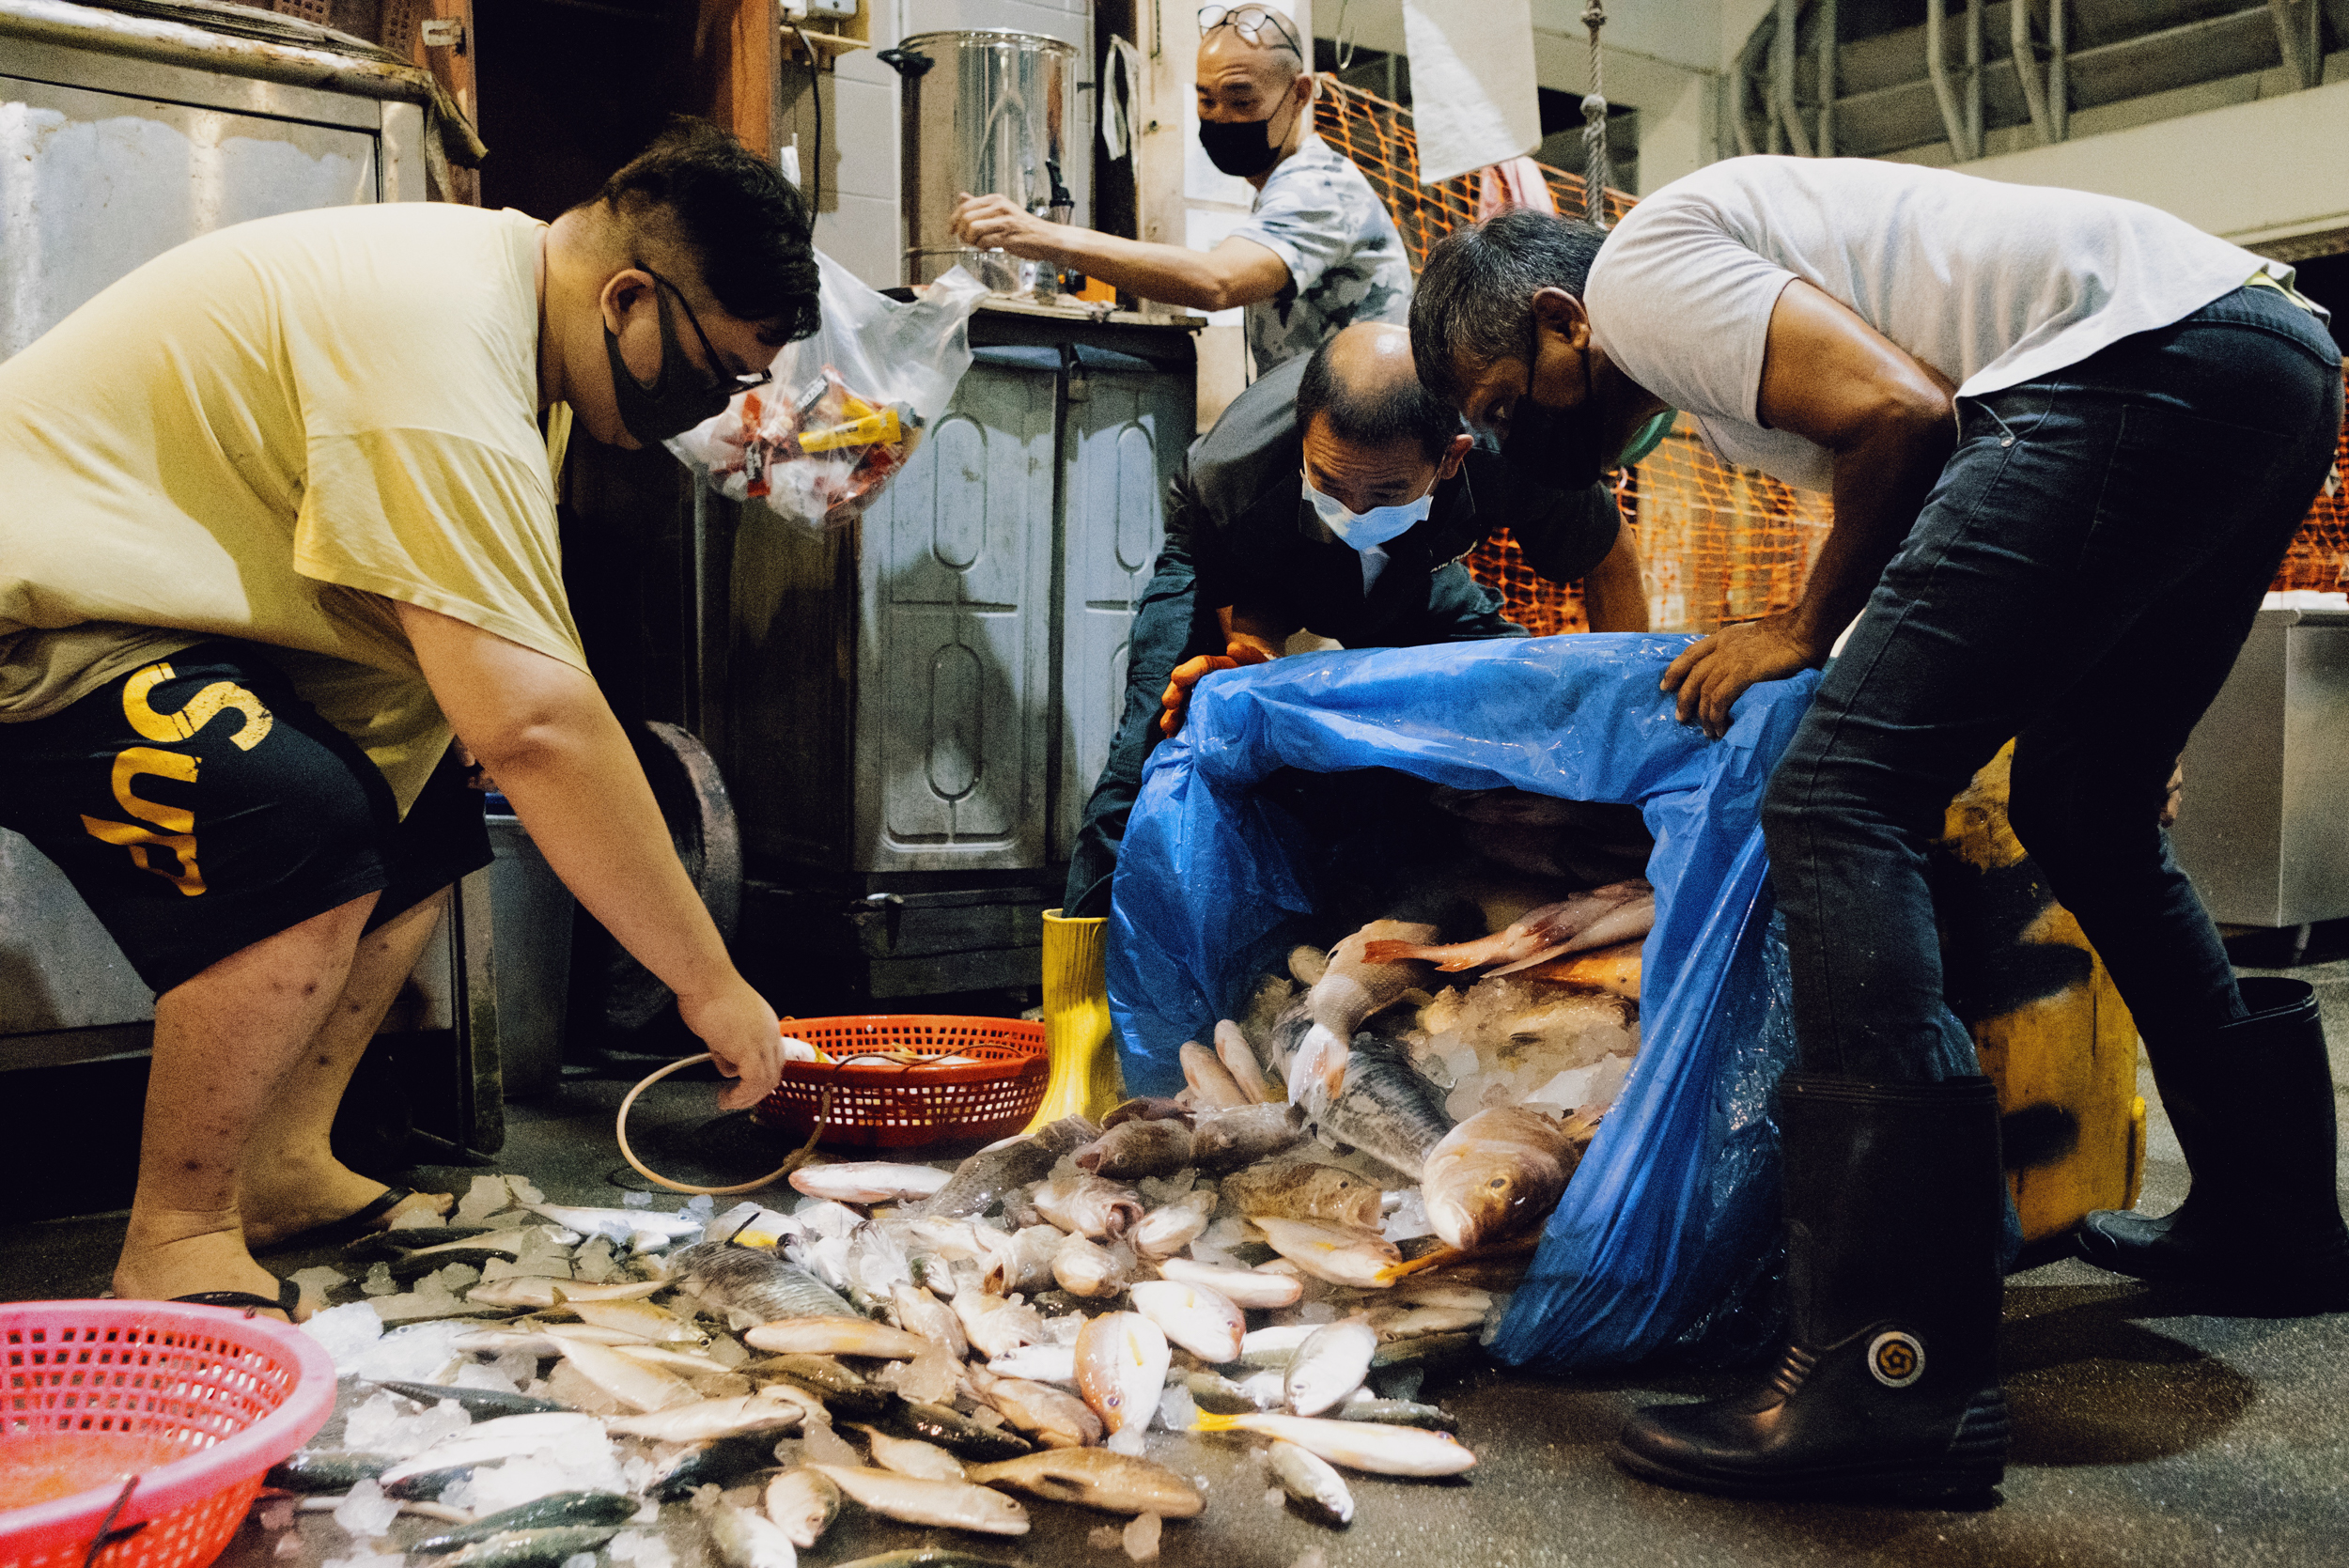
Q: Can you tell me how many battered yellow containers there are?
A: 1